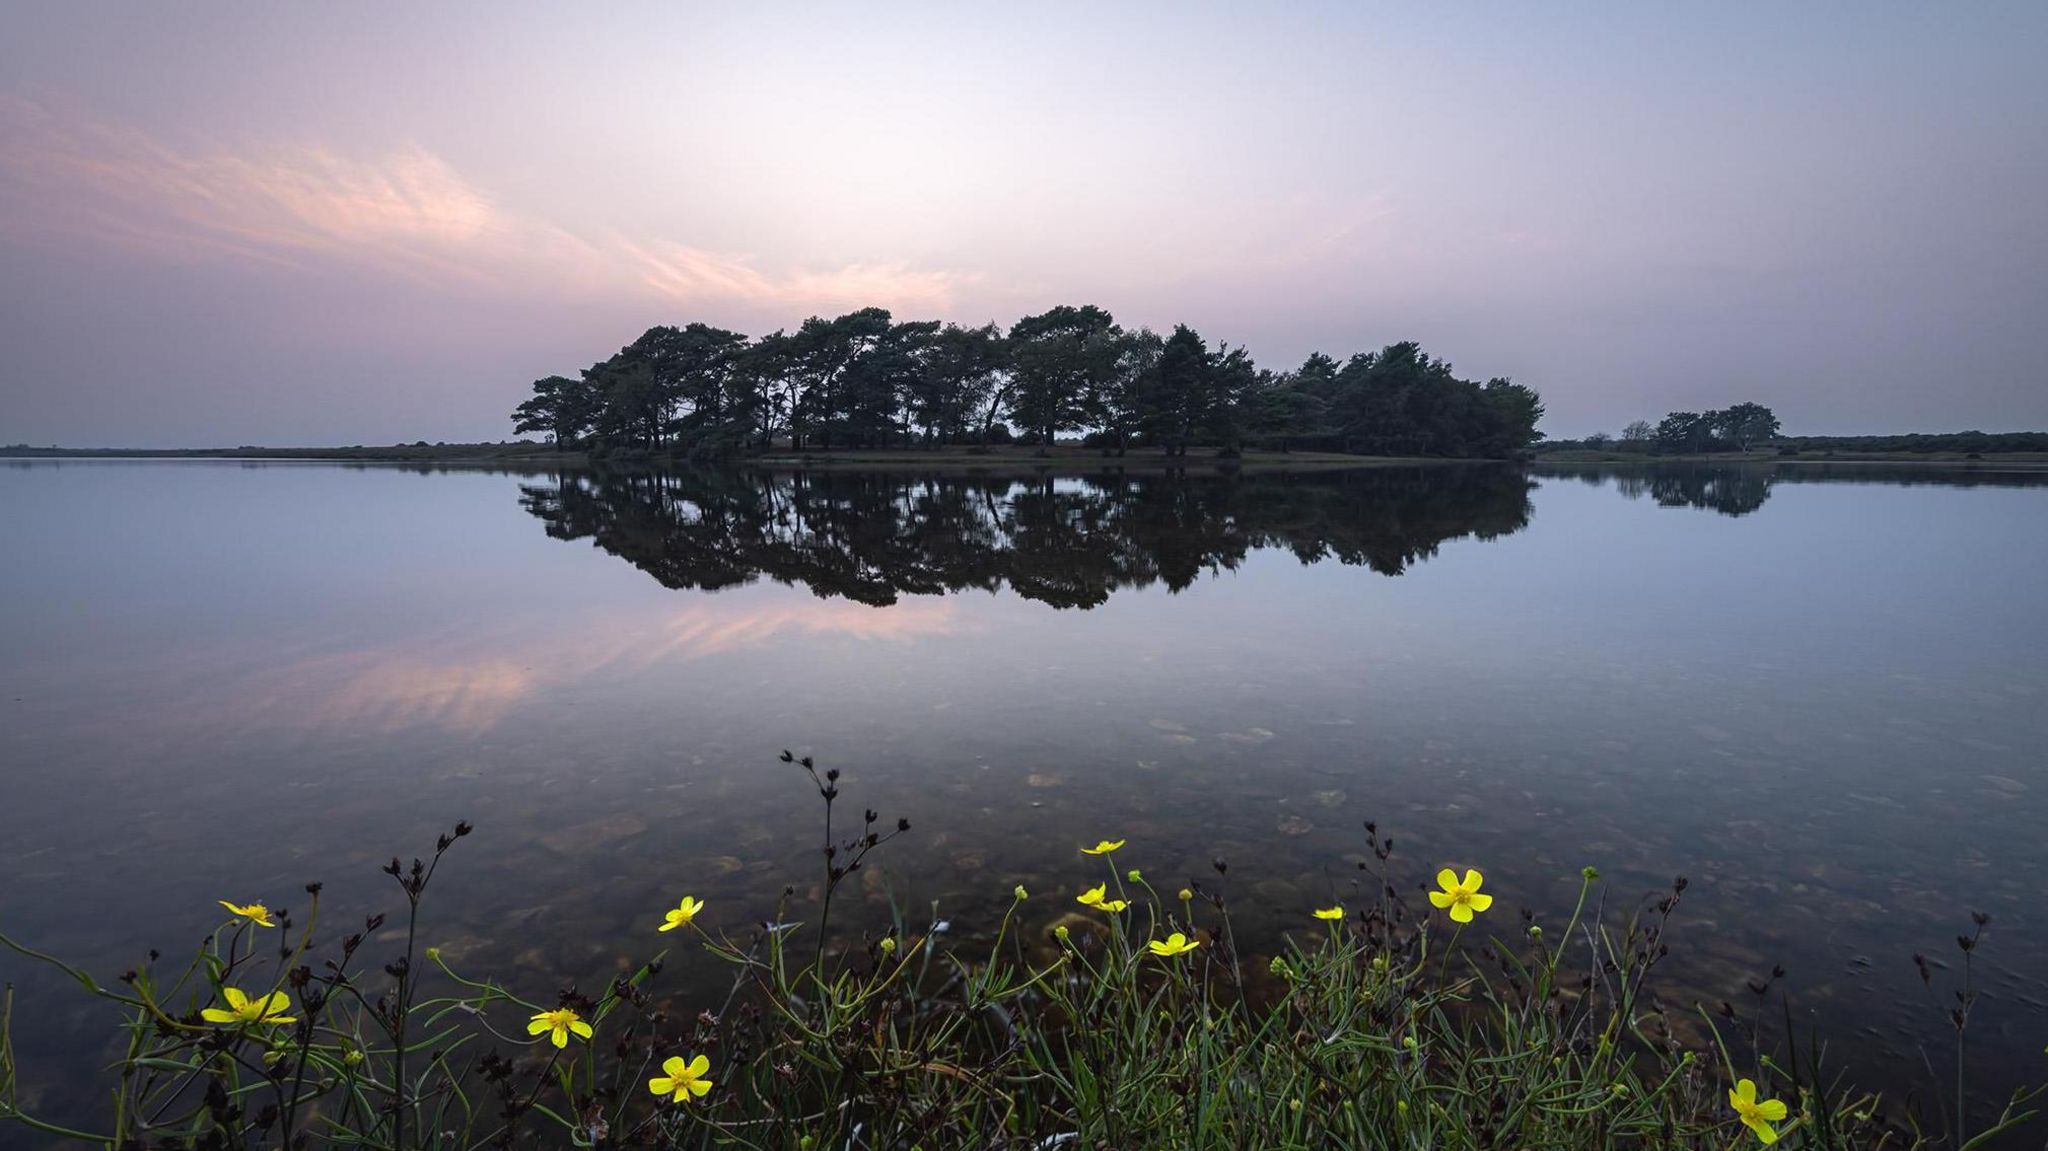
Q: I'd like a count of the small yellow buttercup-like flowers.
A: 11